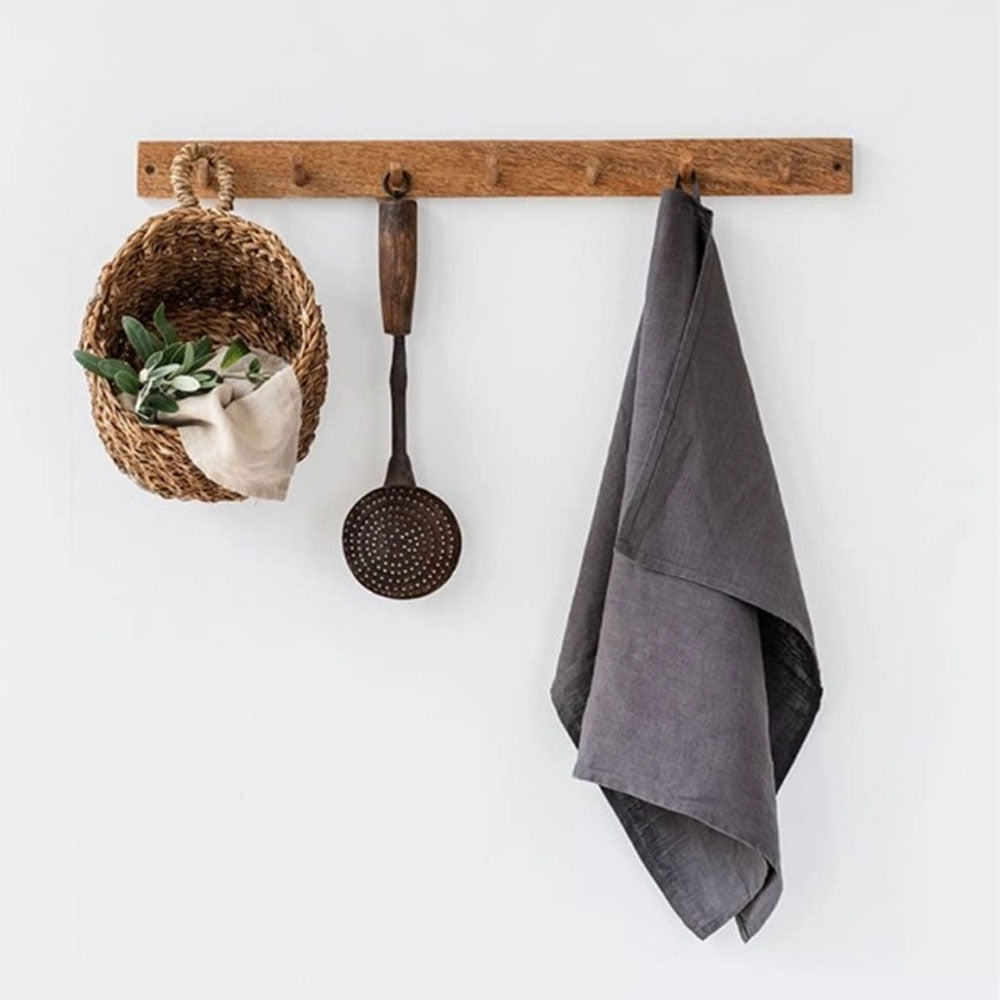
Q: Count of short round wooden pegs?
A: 7